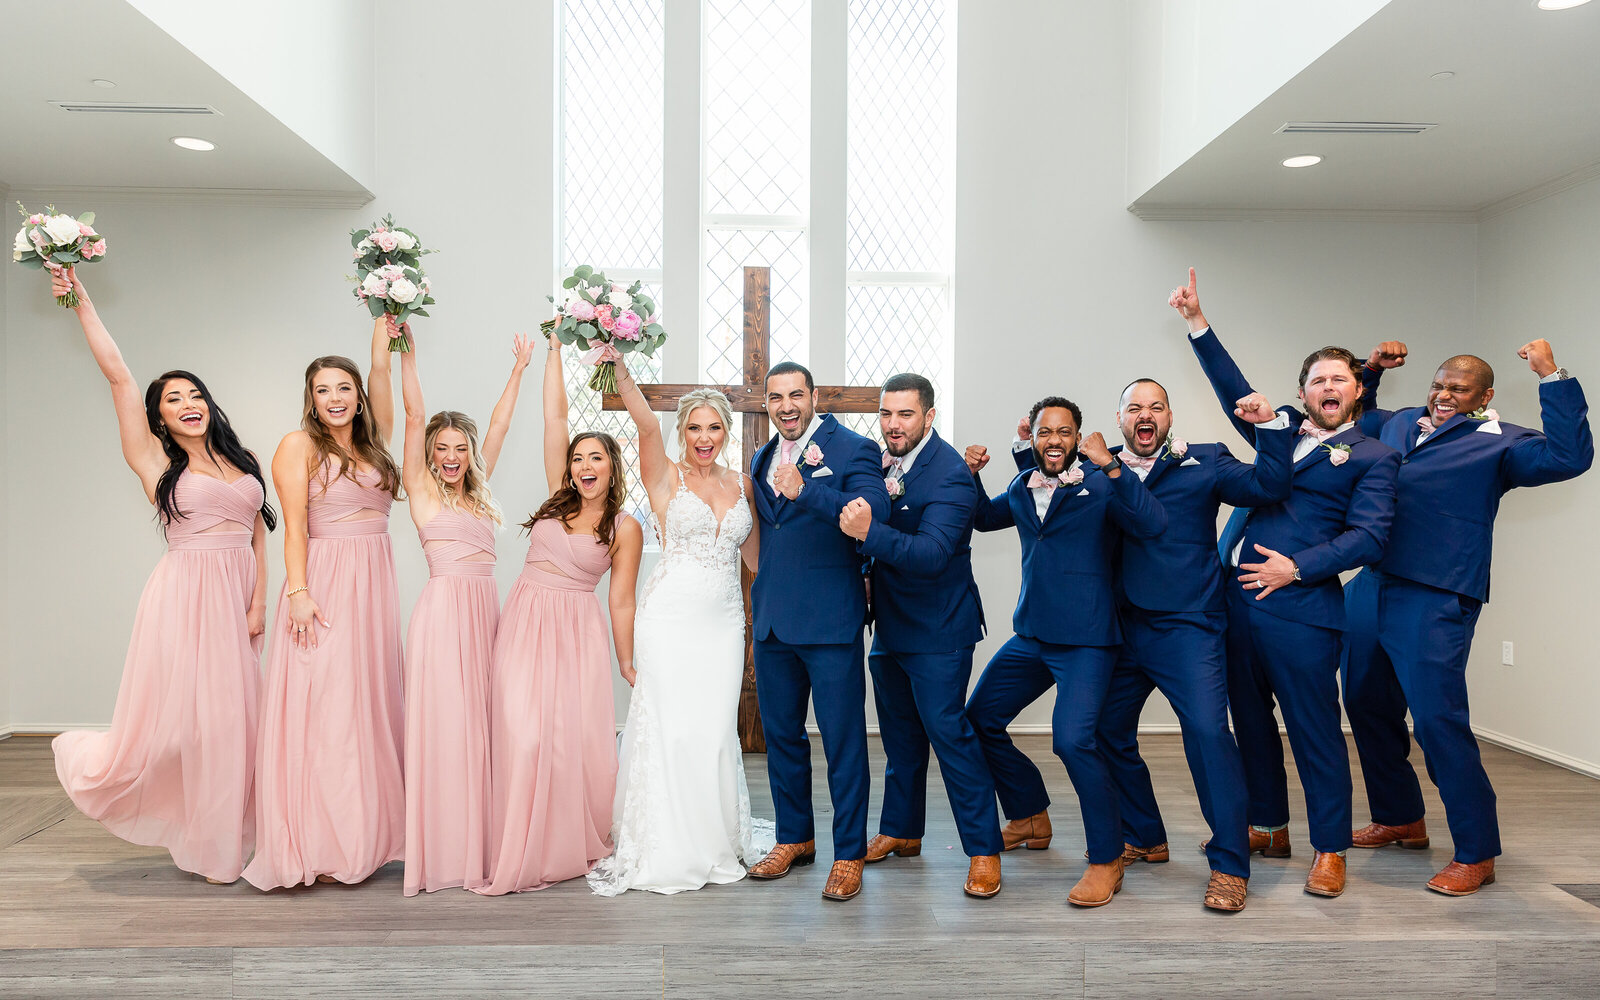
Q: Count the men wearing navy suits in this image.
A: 6